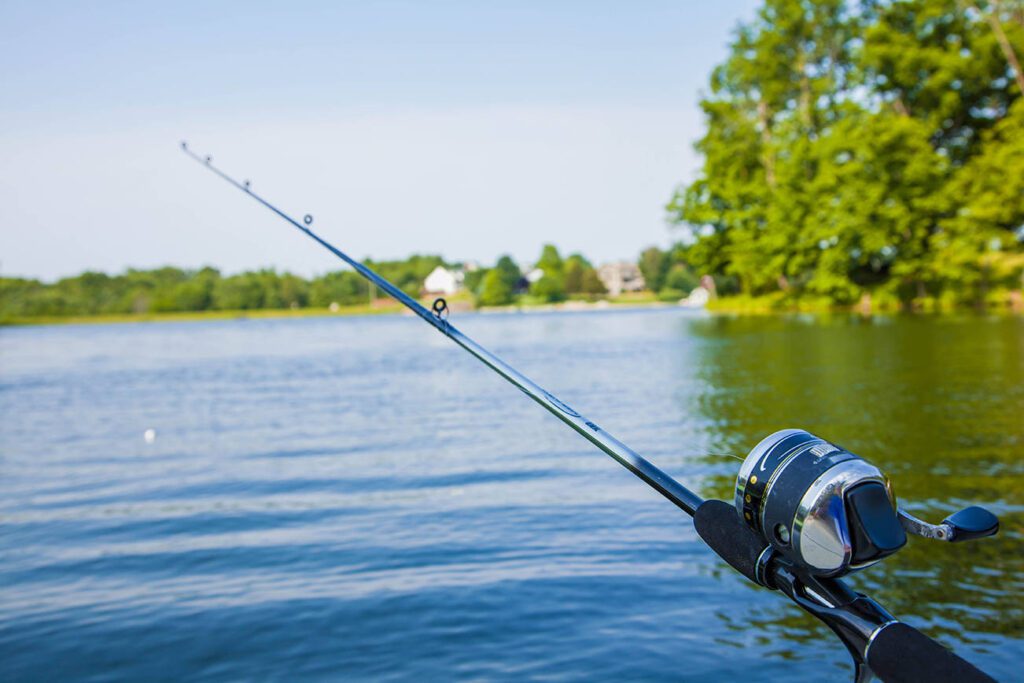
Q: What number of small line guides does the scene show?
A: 5